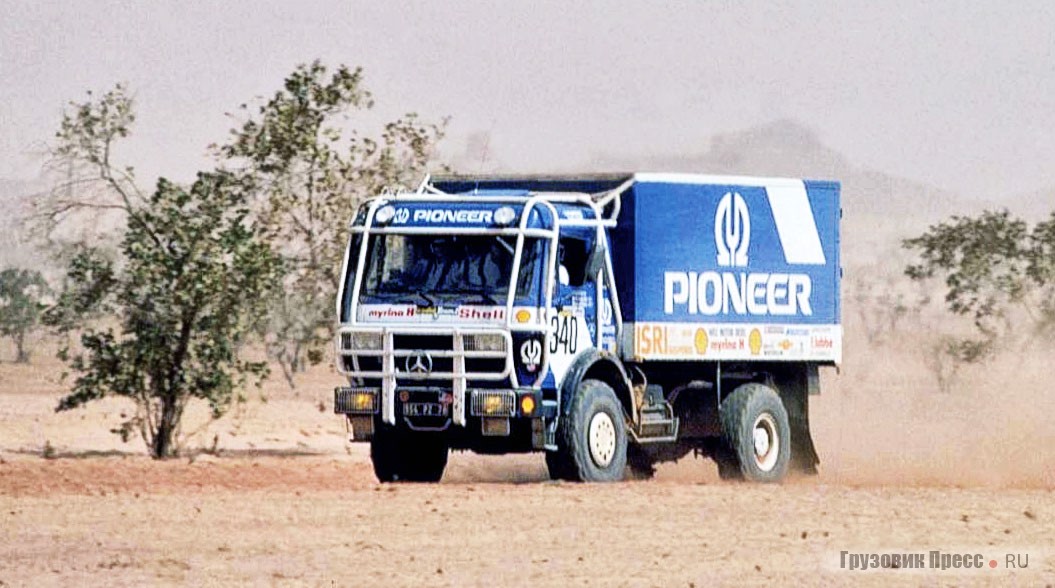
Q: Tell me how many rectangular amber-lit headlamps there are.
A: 2